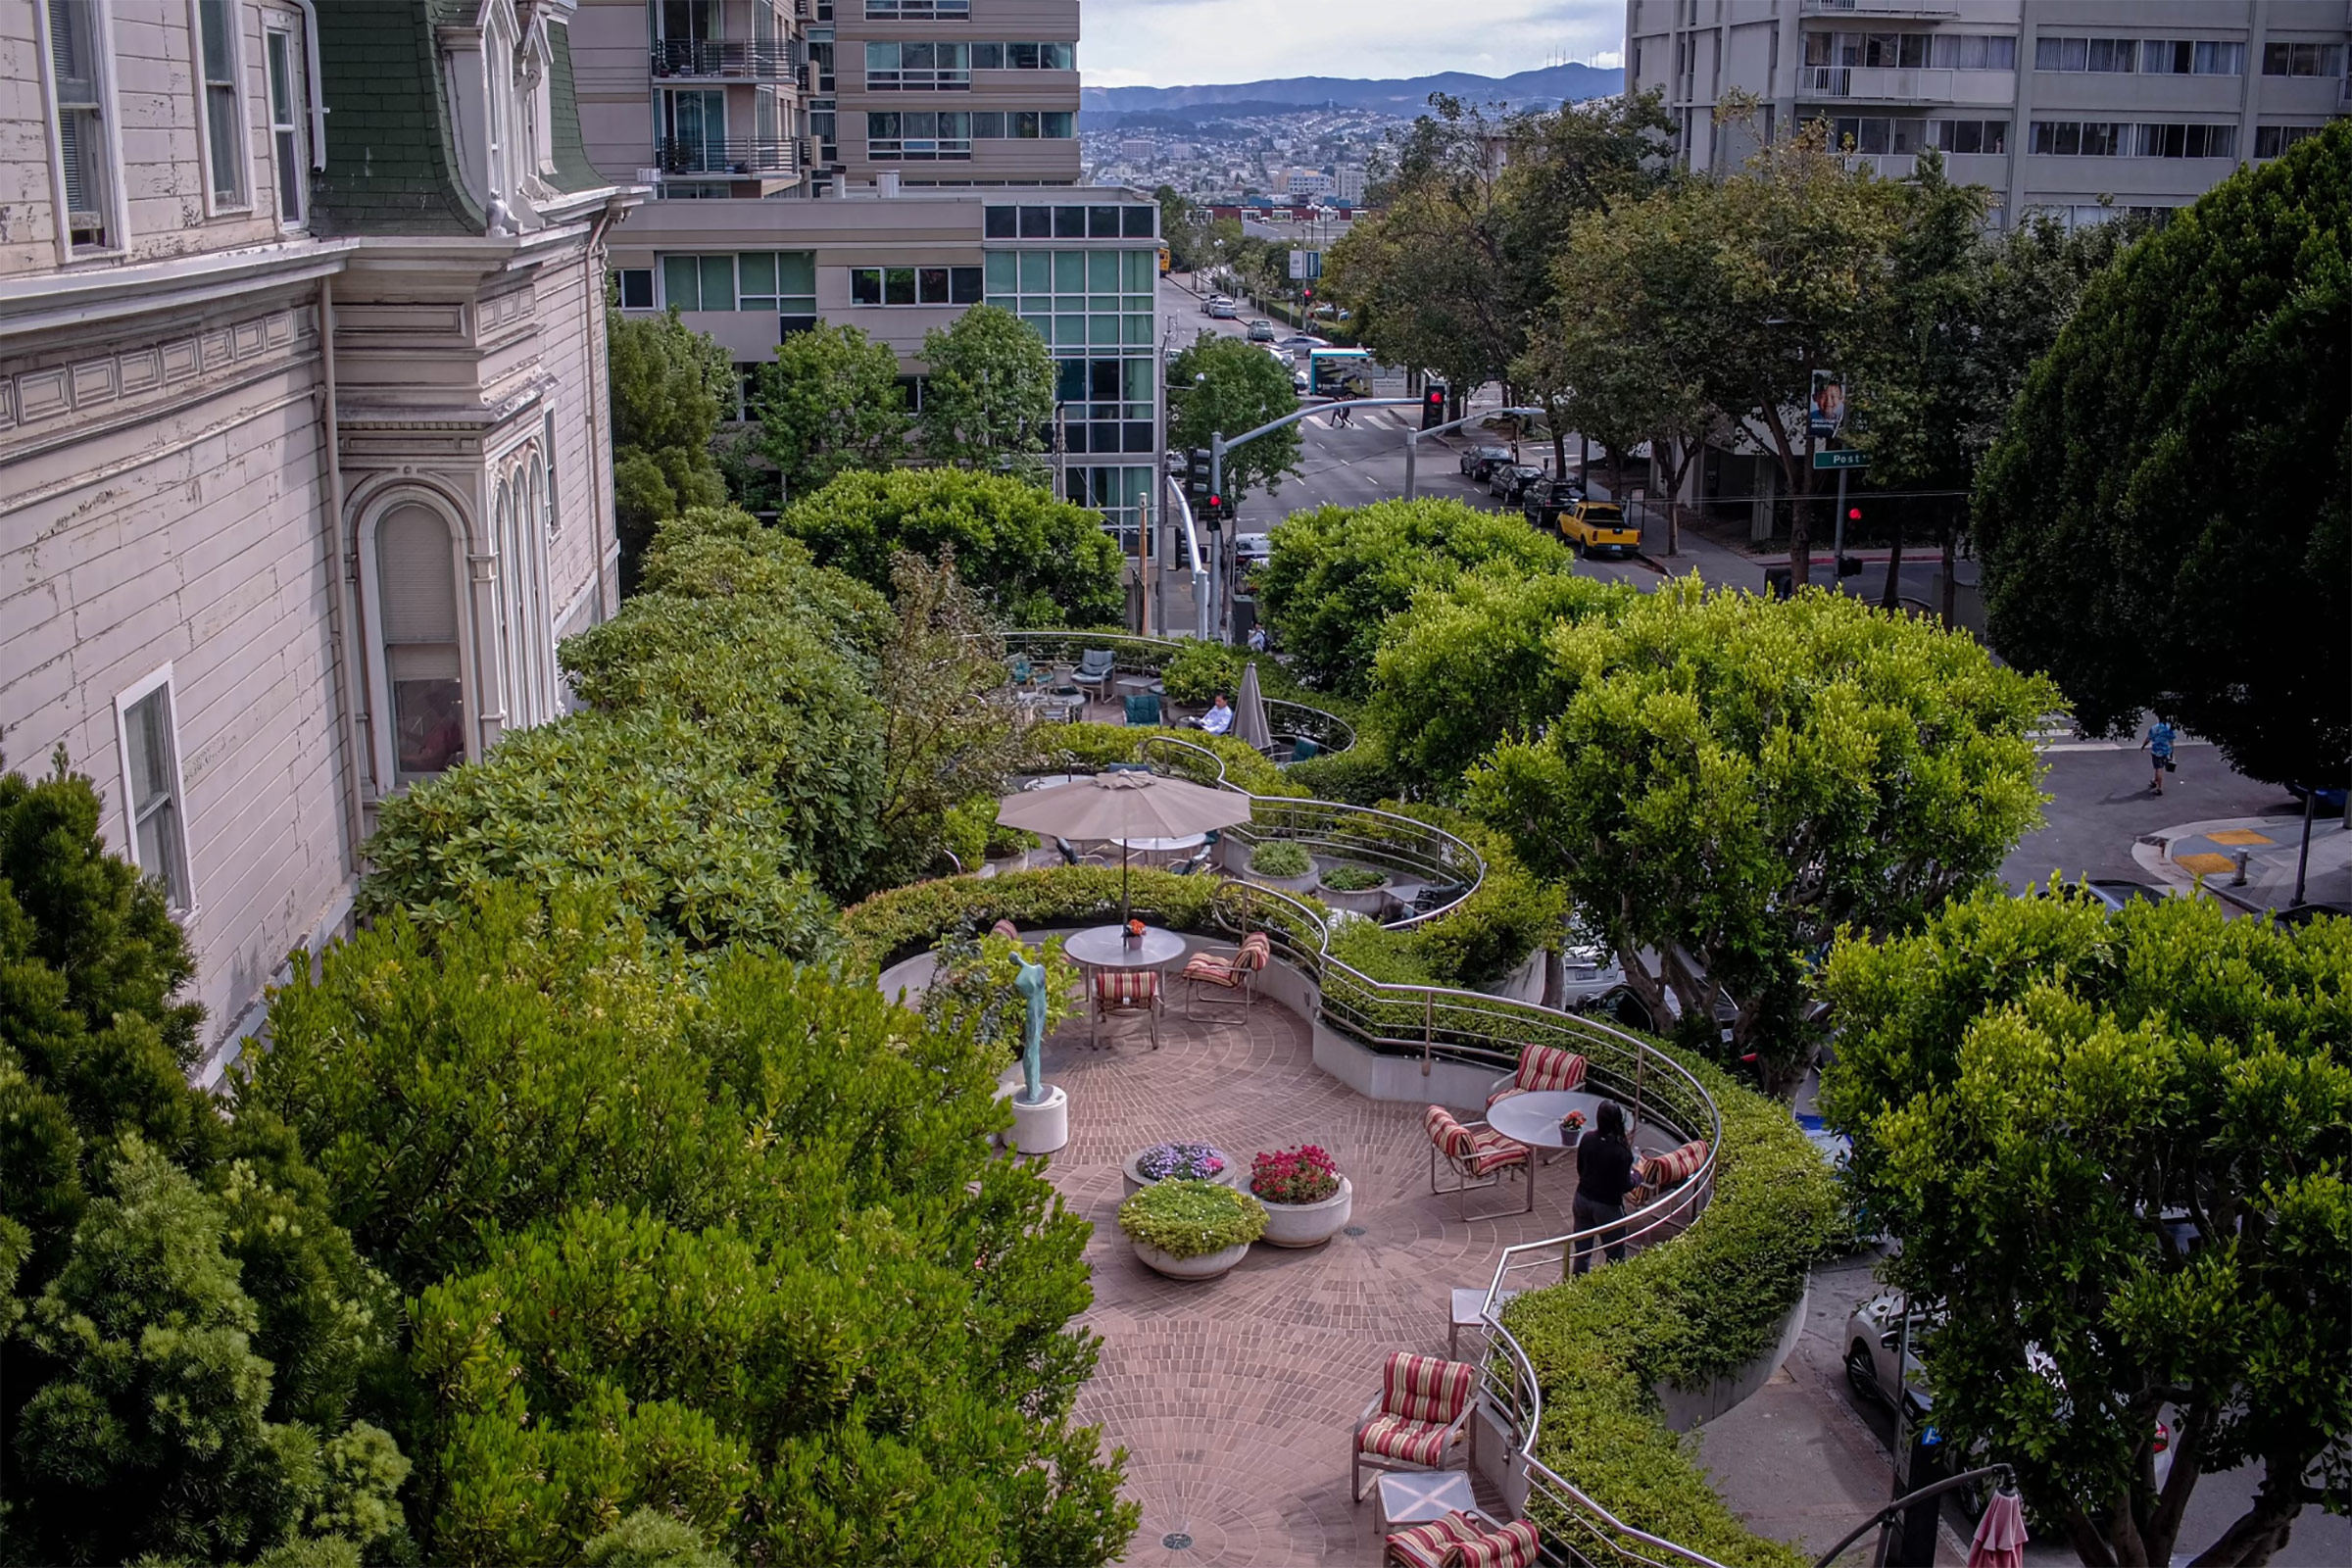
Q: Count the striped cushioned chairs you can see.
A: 8